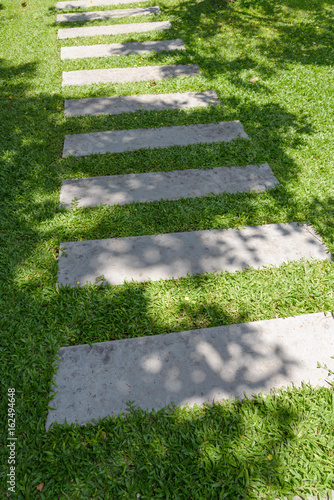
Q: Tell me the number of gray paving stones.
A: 10